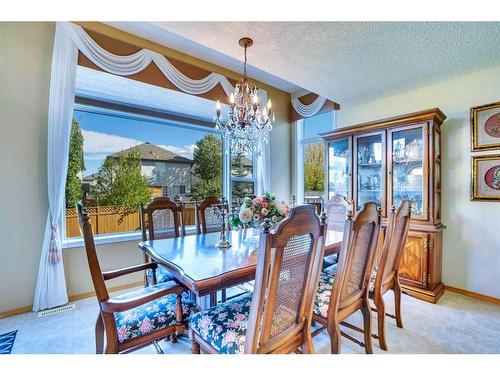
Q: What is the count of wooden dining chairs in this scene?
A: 7